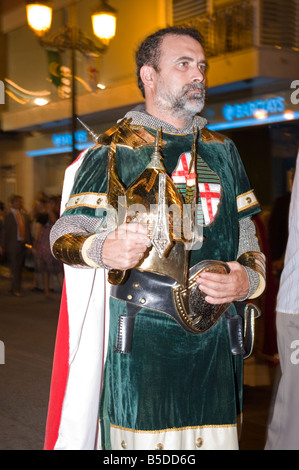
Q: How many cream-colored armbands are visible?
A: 2